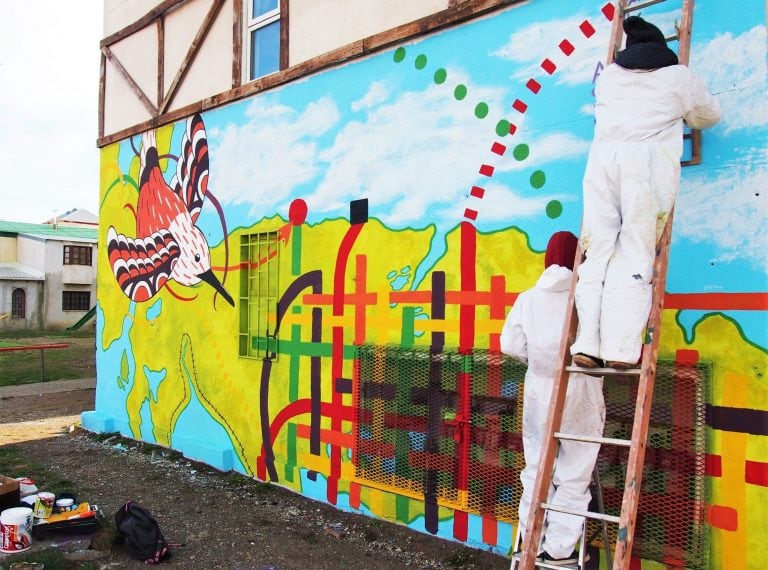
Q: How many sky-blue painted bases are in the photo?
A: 2